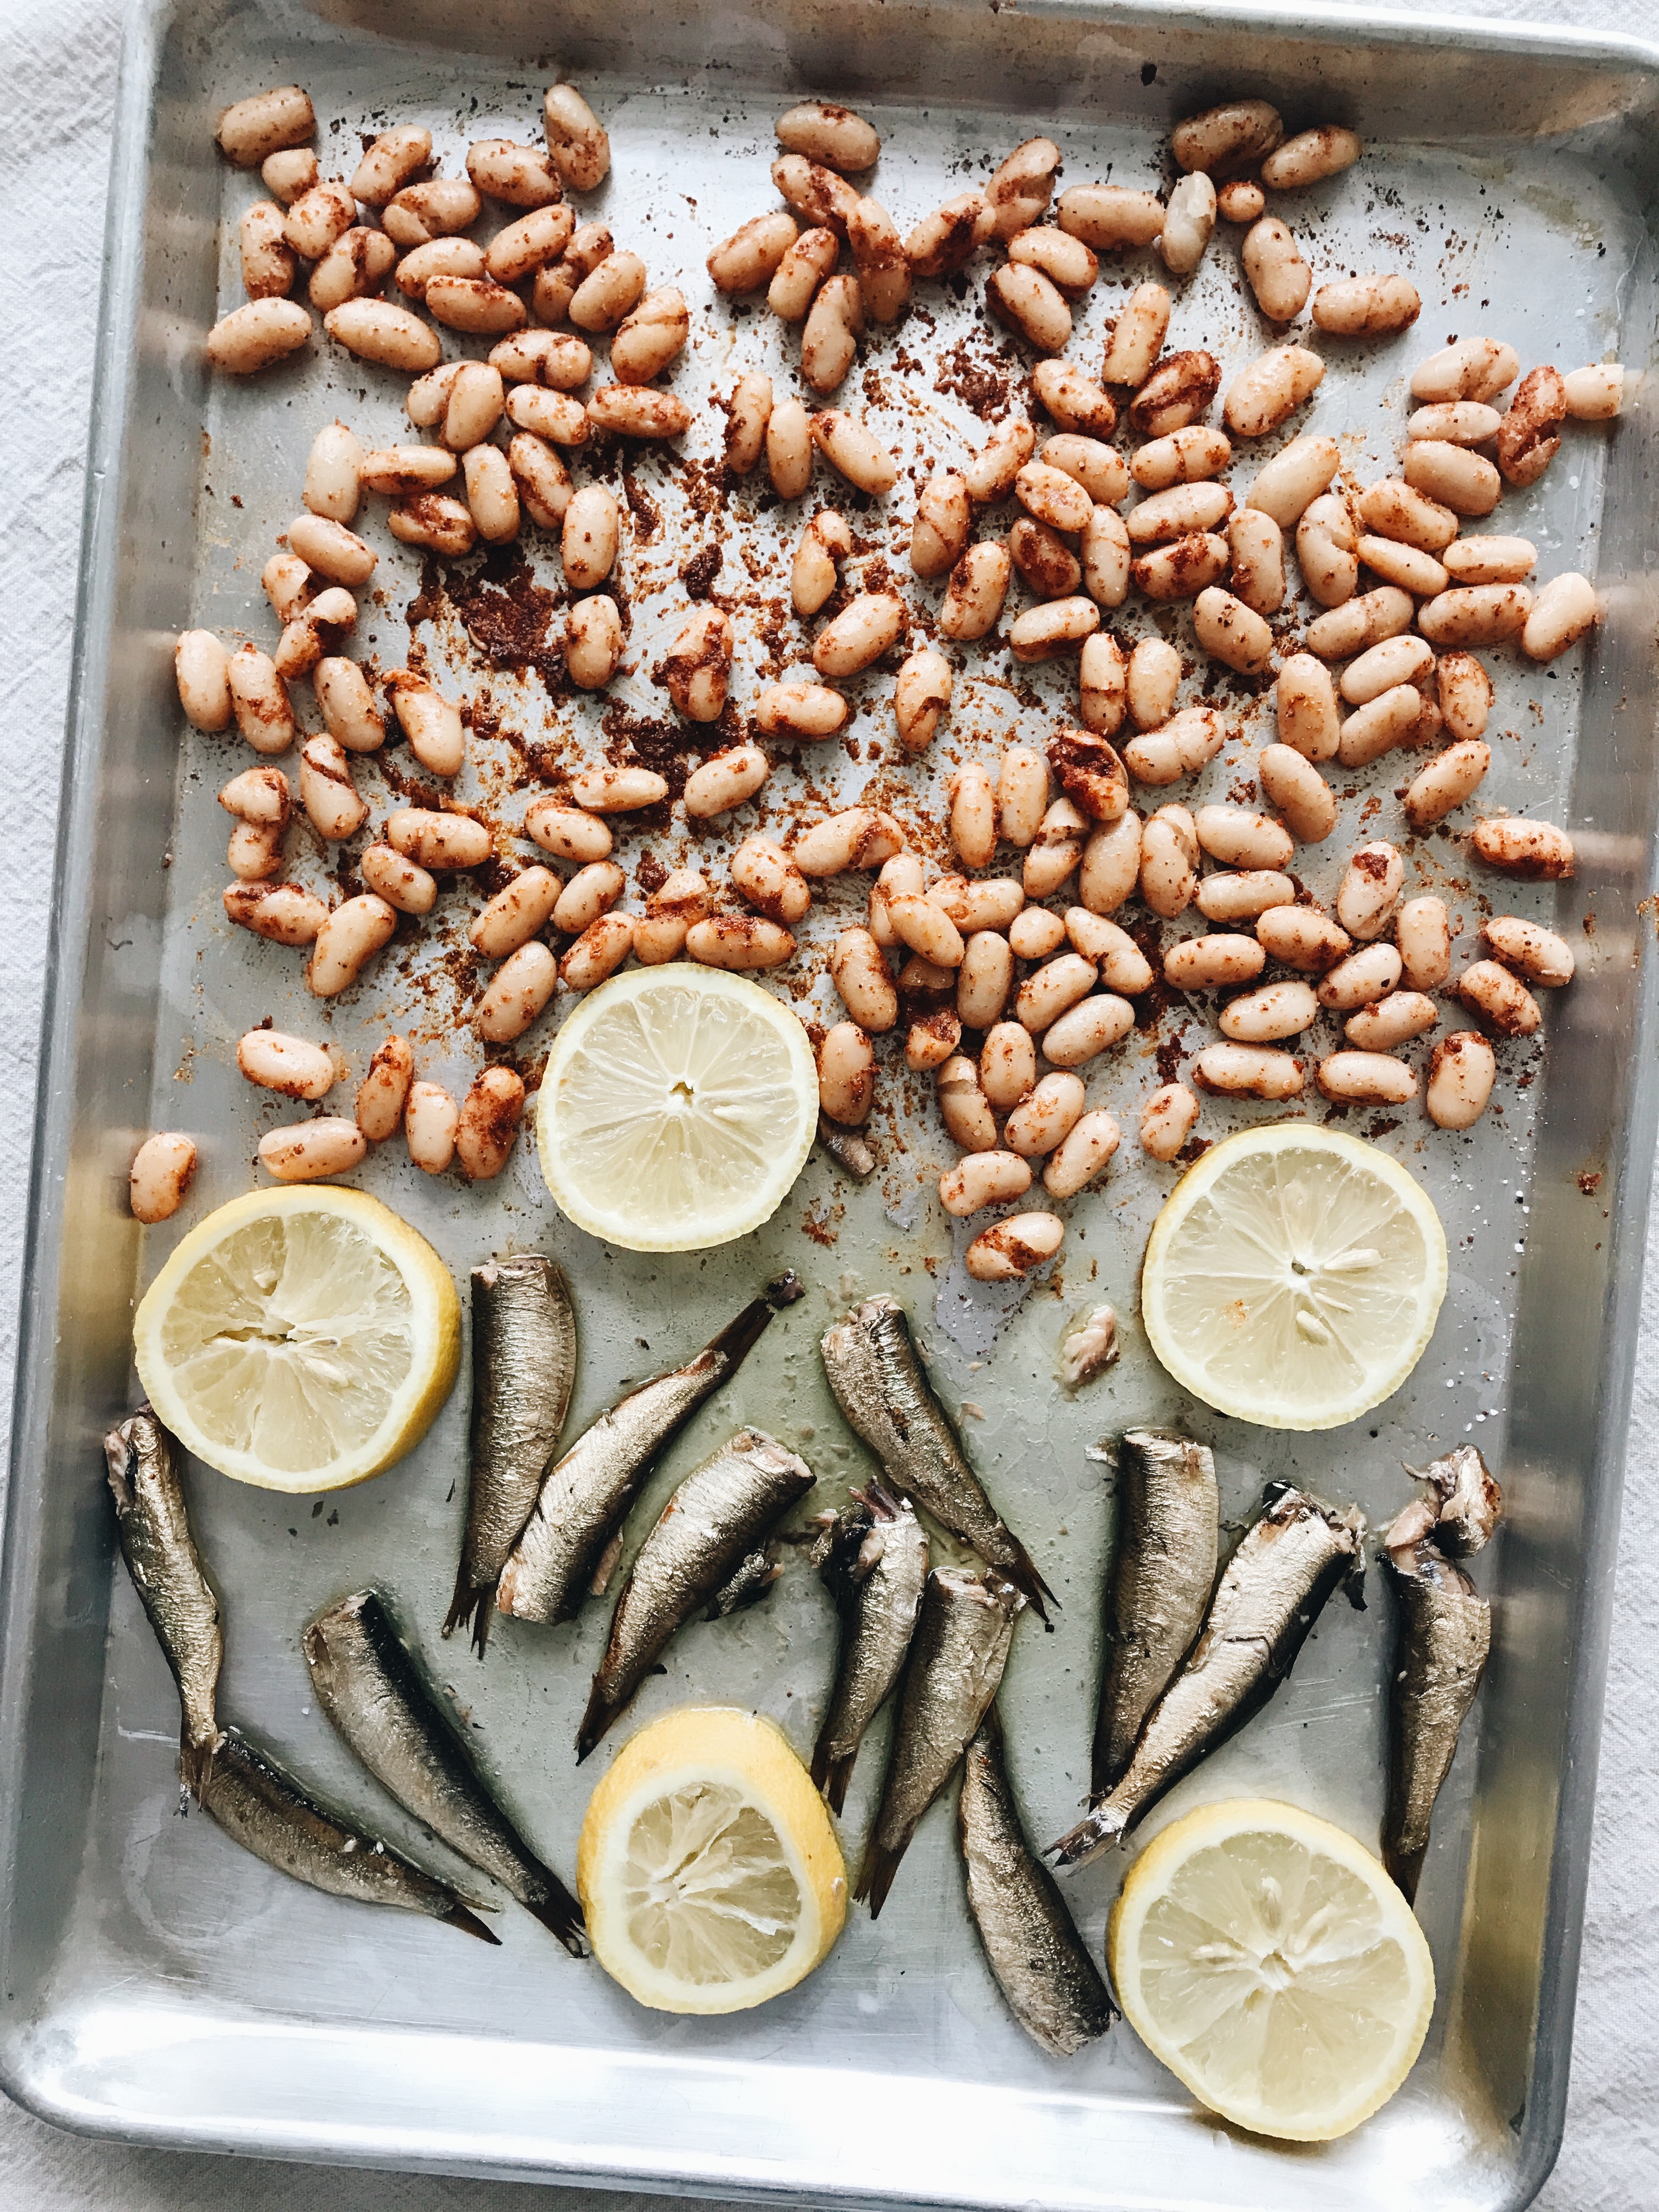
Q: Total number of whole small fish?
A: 13